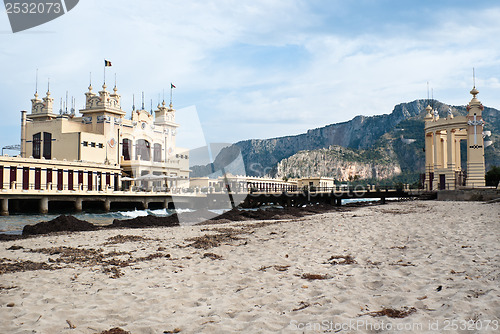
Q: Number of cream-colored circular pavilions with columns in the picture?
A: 1